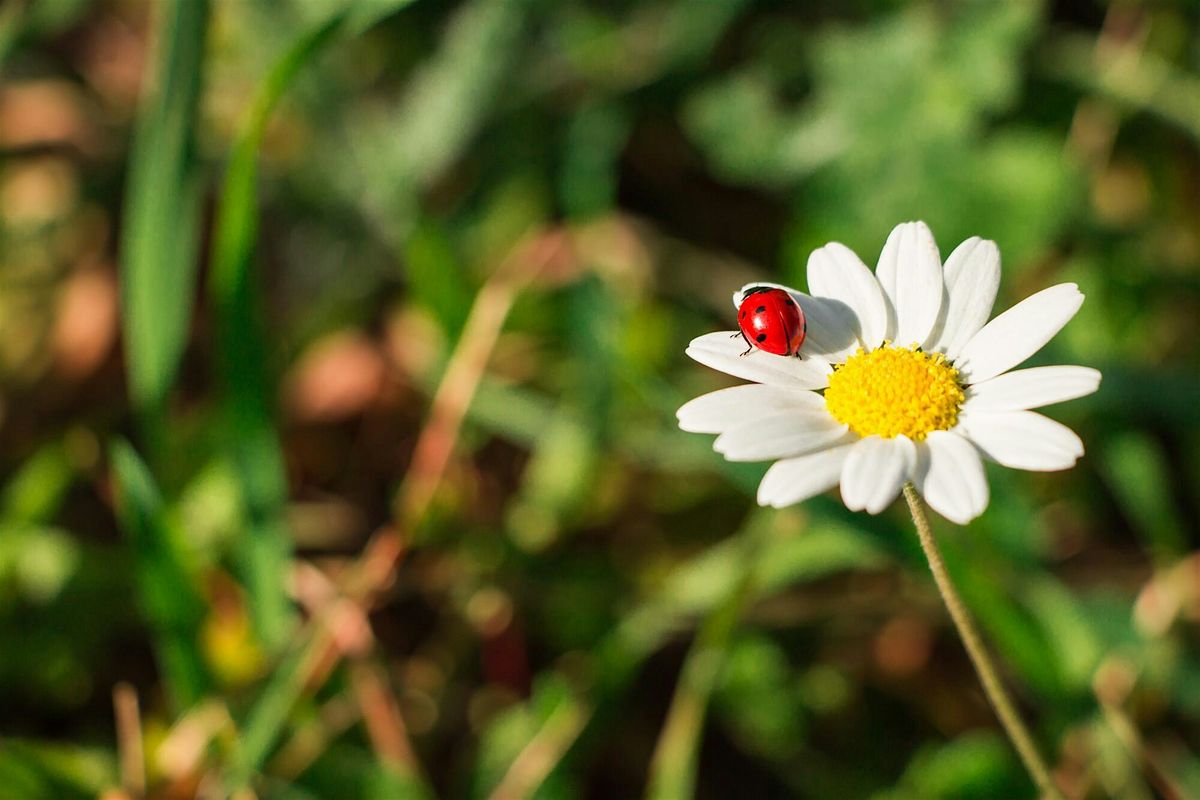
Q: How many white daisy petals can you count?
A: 13